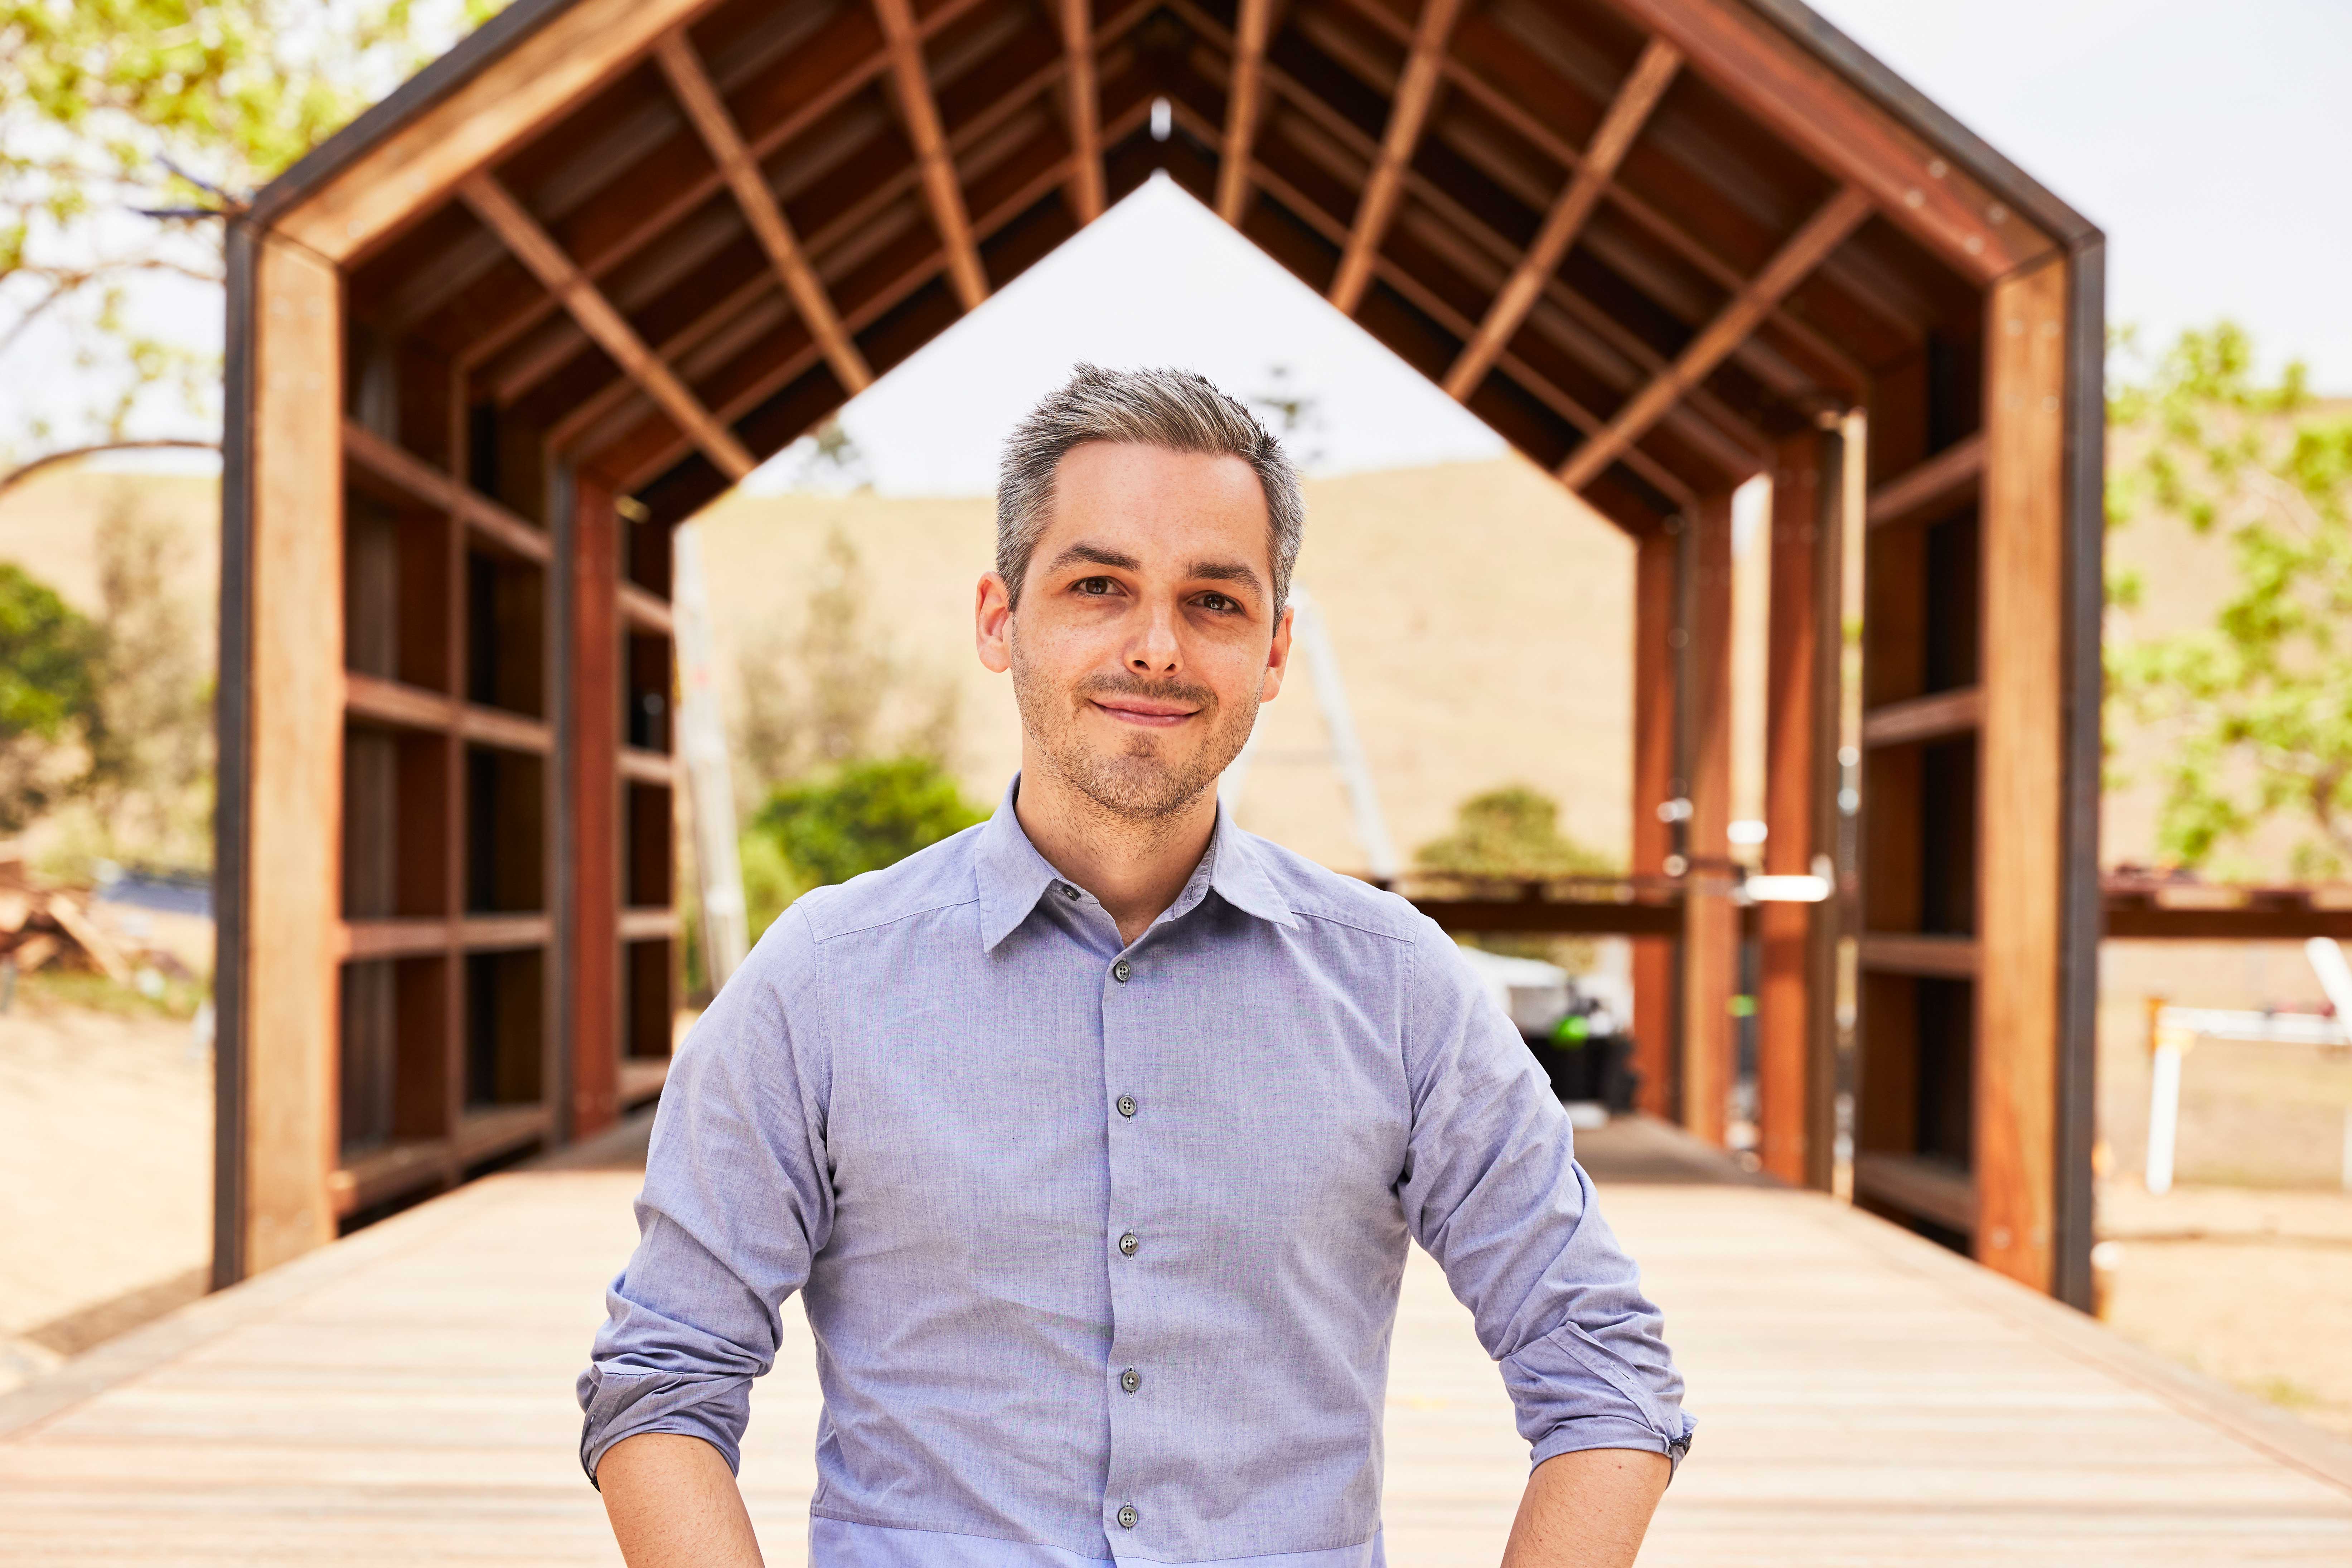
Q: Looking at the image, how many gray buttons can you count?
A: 6